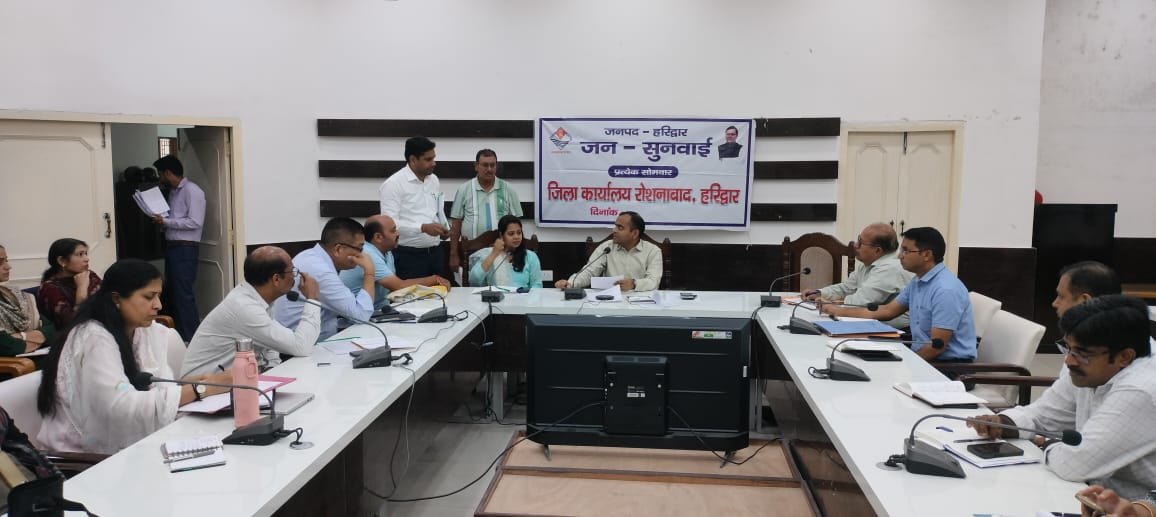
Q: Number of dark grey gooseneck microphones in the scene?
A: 9